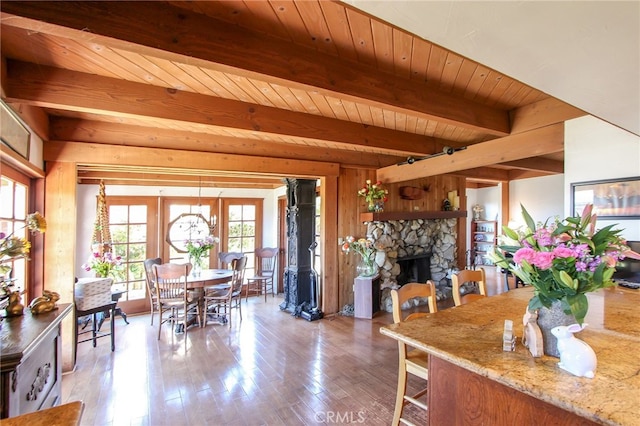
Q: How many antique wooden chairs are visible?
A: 5